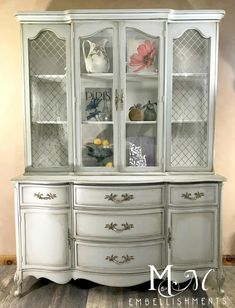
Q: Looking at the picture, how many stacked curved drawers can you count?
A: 3